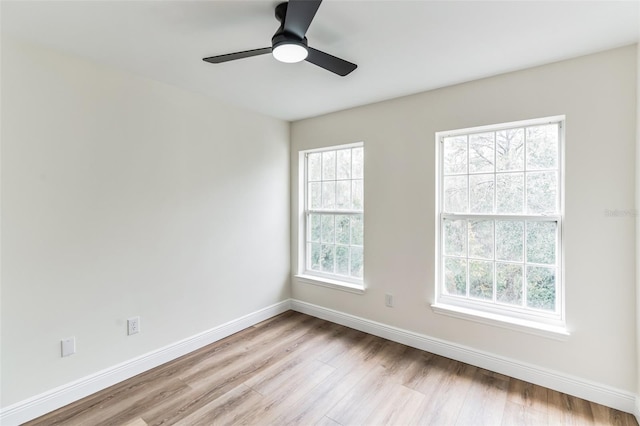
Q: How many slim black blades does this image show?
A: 3